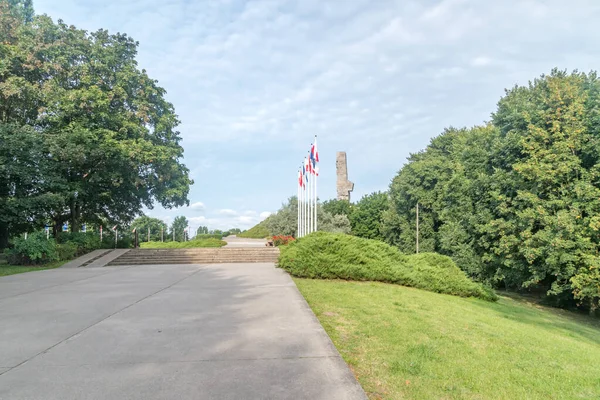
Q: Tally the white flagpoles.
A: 7